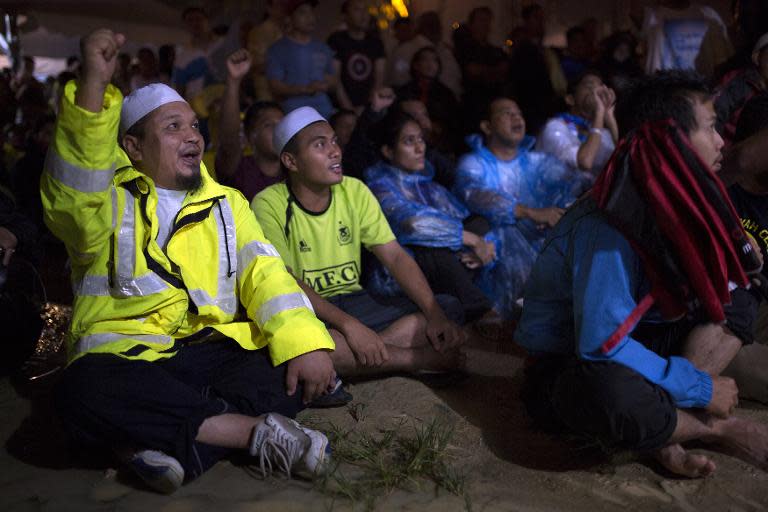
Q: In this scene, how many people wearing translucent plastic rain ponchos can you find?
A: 2